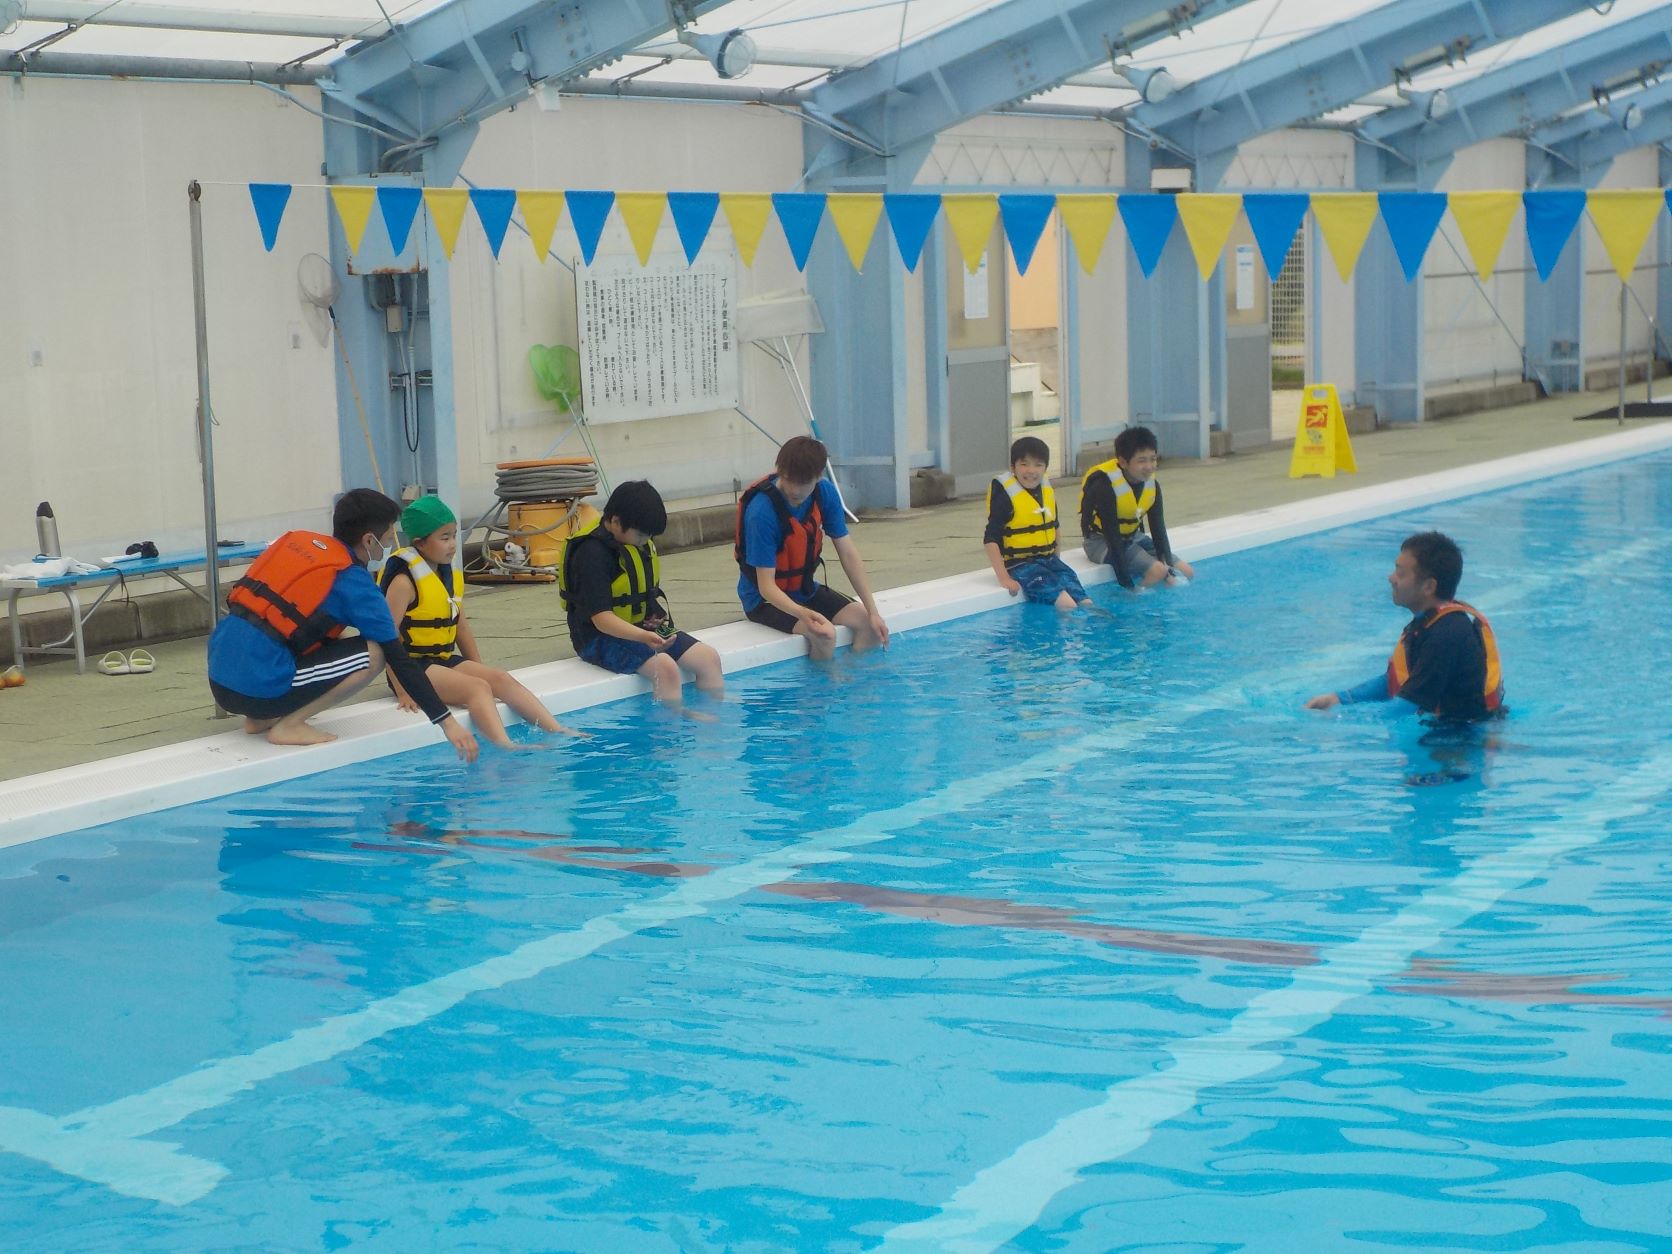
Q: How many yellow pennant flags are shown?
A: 12